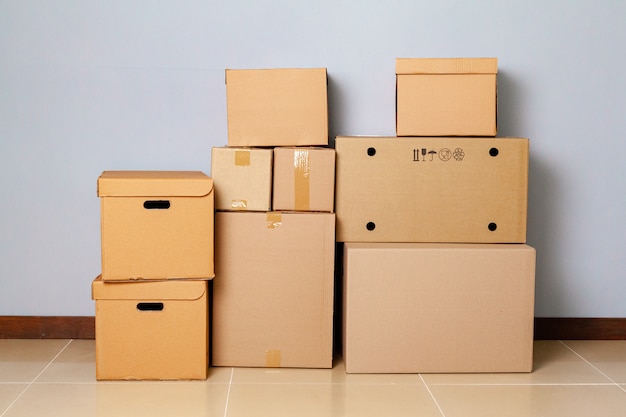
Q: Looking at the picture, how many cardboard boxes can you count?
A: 9